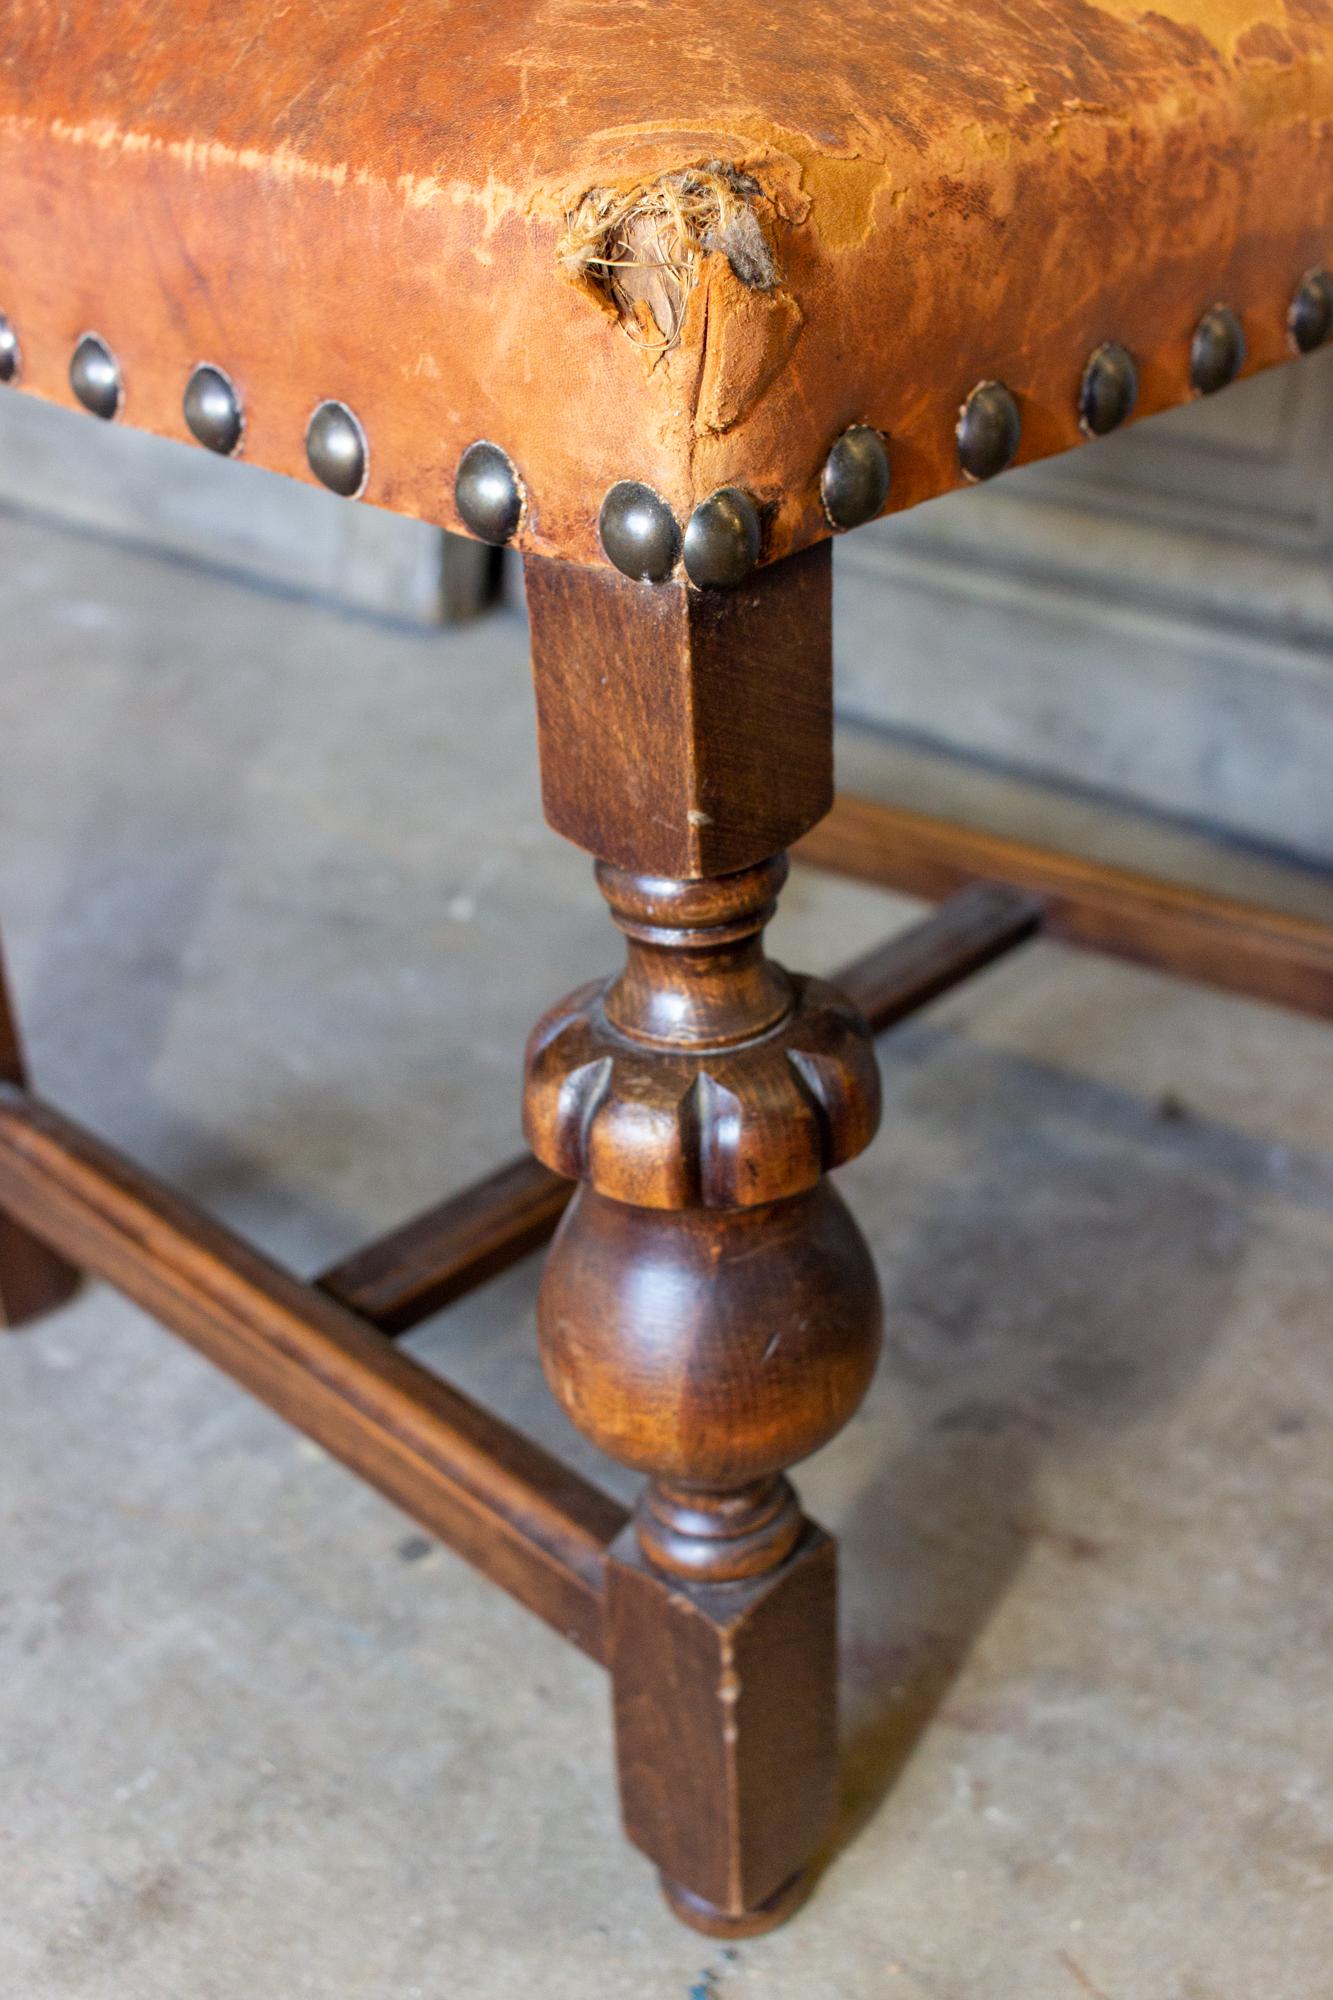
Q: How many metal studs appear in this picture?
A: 12